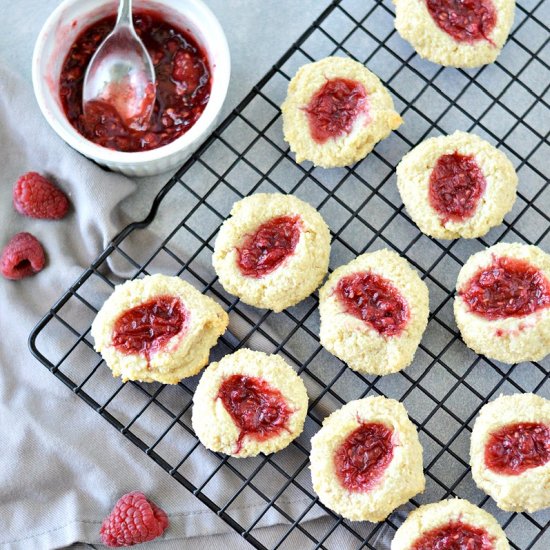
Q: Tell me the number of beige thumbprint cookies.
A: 11